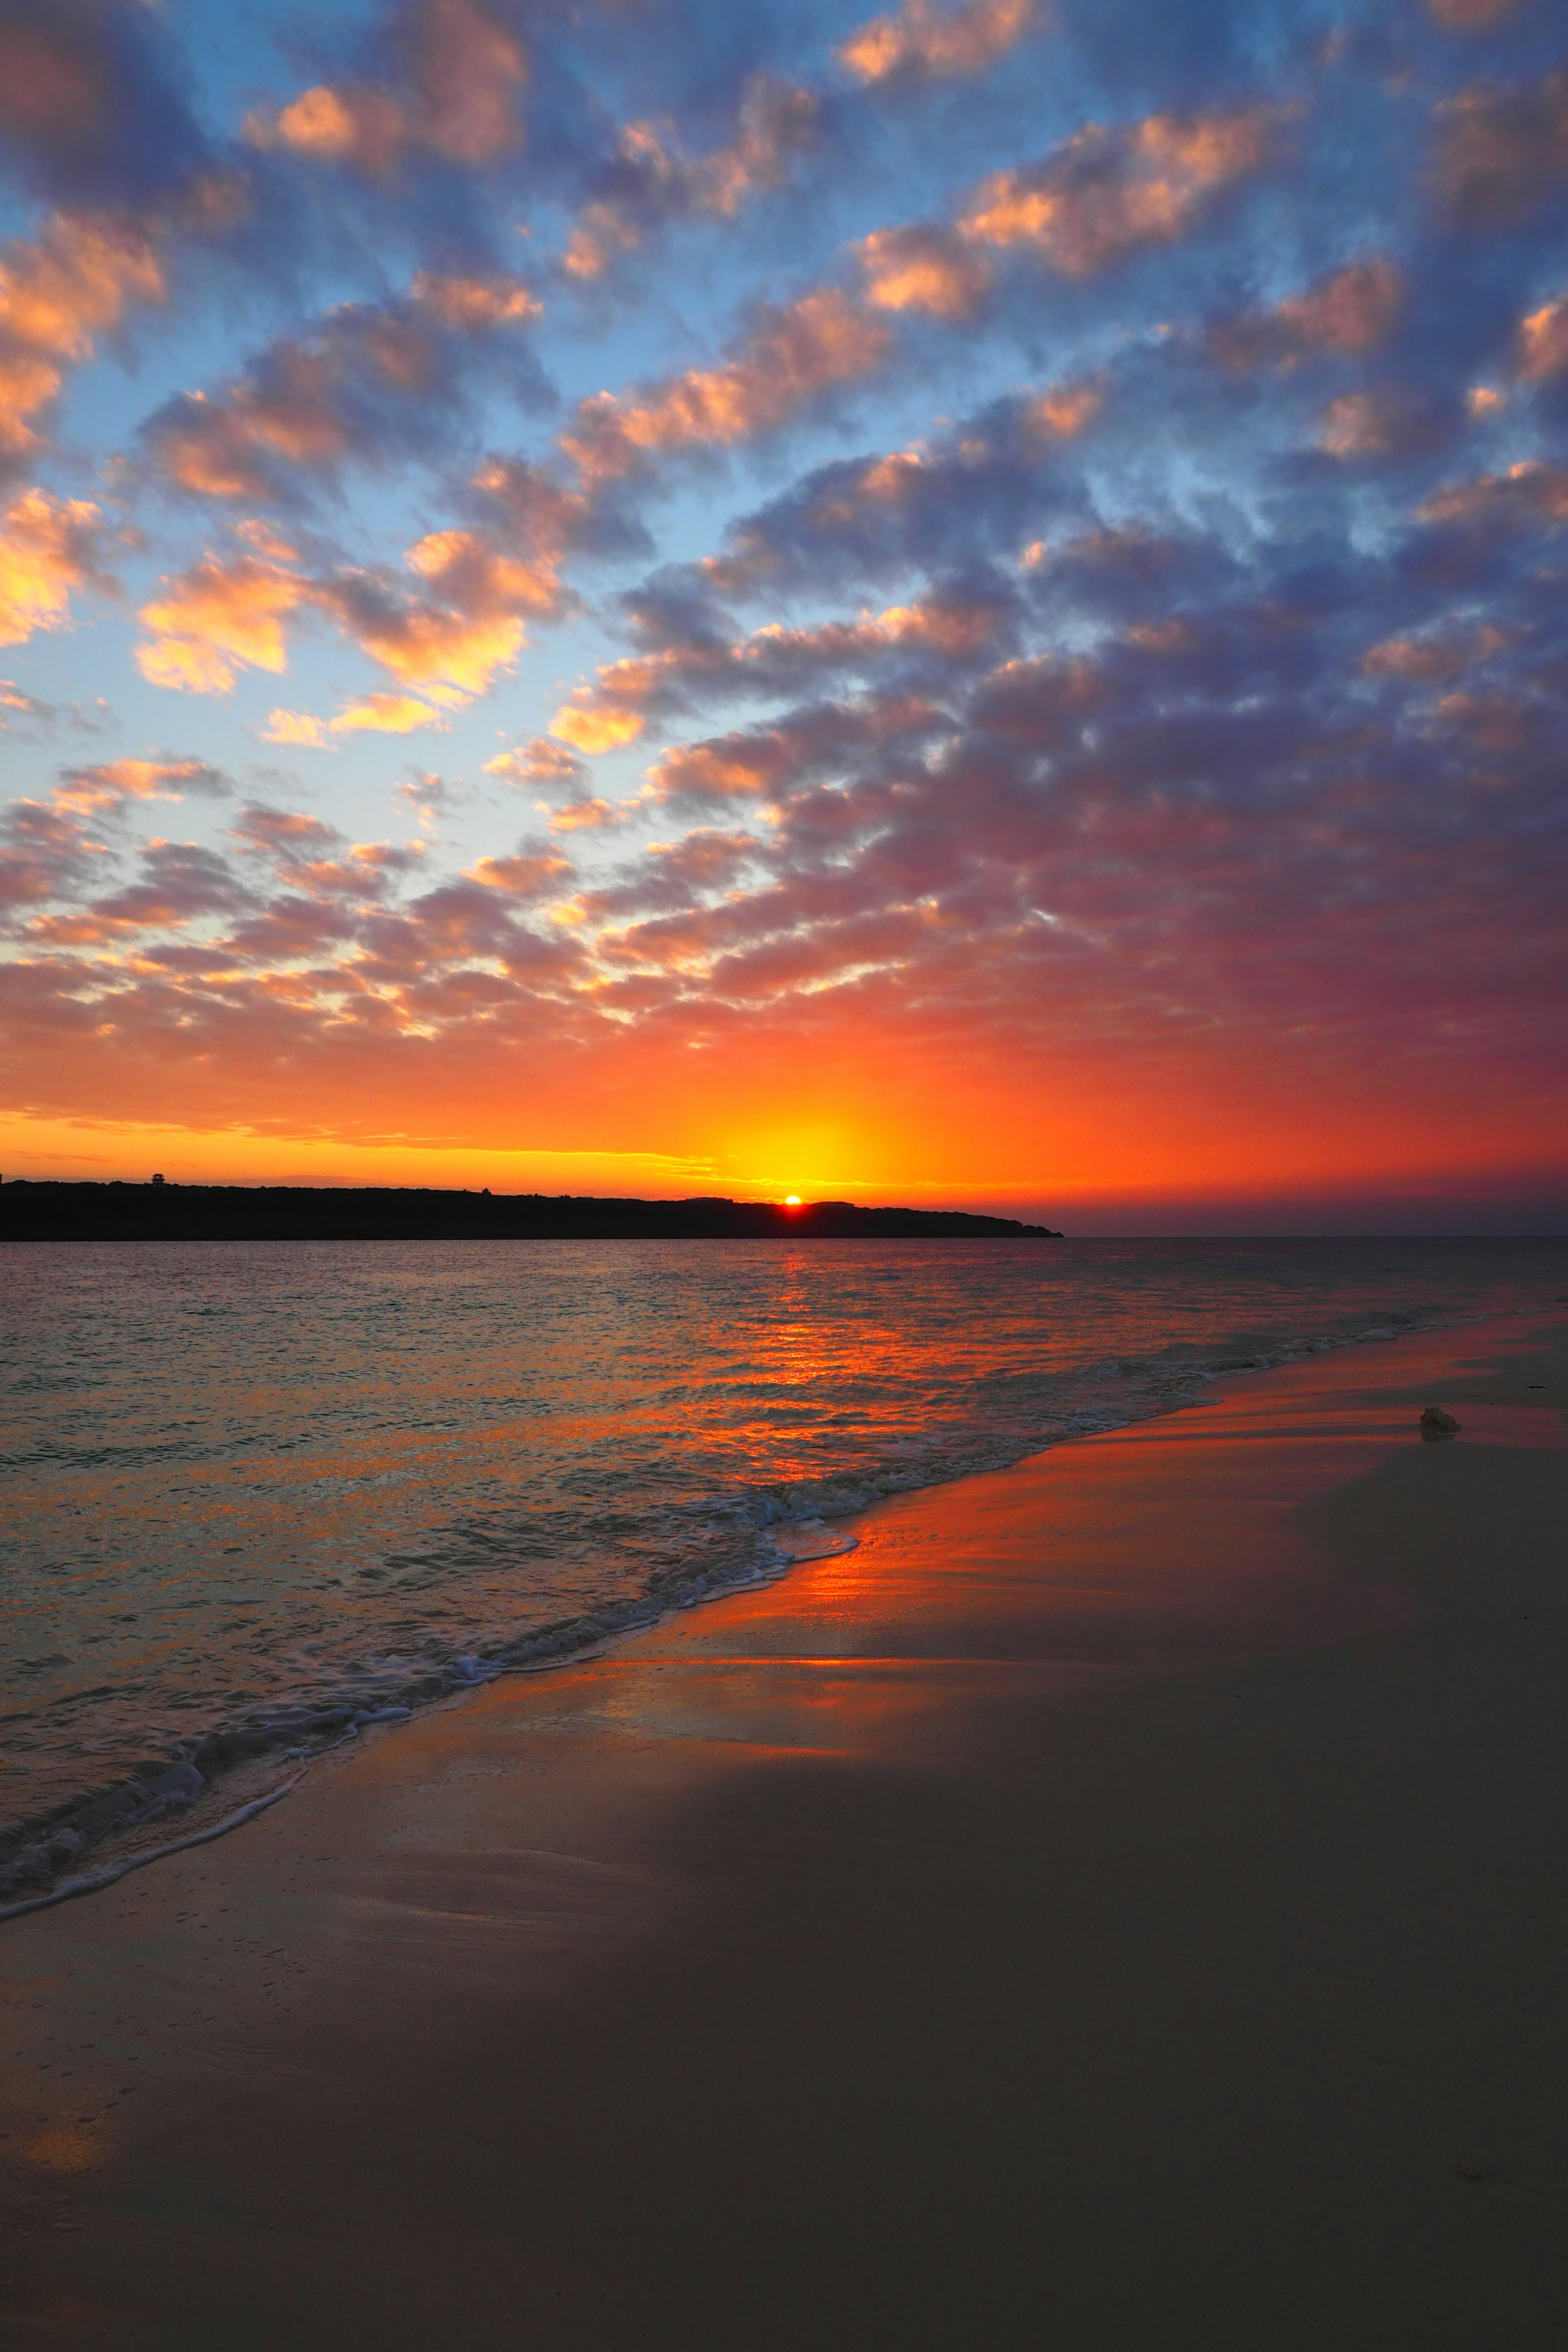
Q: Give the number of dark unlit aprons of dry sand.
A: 1